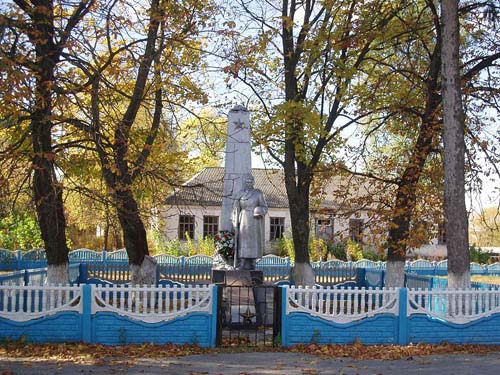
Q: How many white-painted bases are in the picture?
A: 5